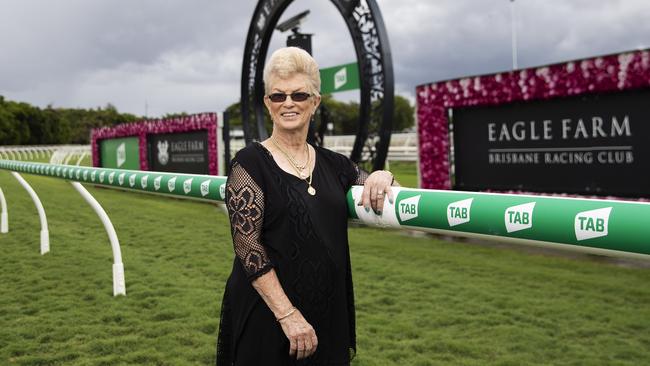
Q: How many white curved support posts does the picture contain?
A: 3